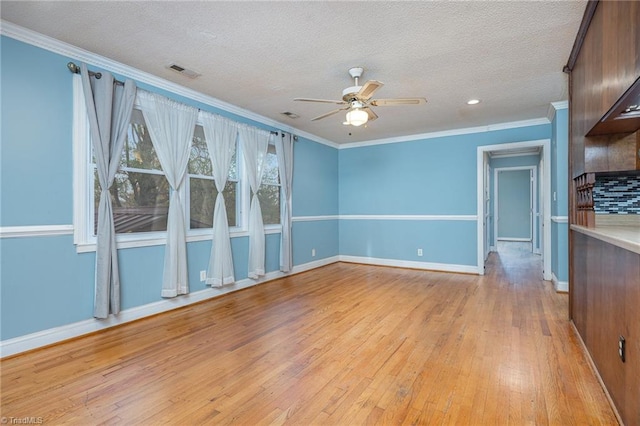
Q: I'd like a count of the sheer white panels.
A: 3